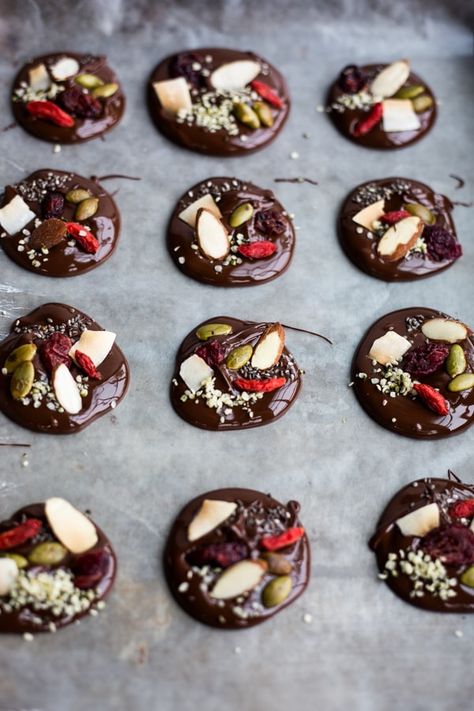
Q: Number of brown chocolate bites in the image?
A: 12